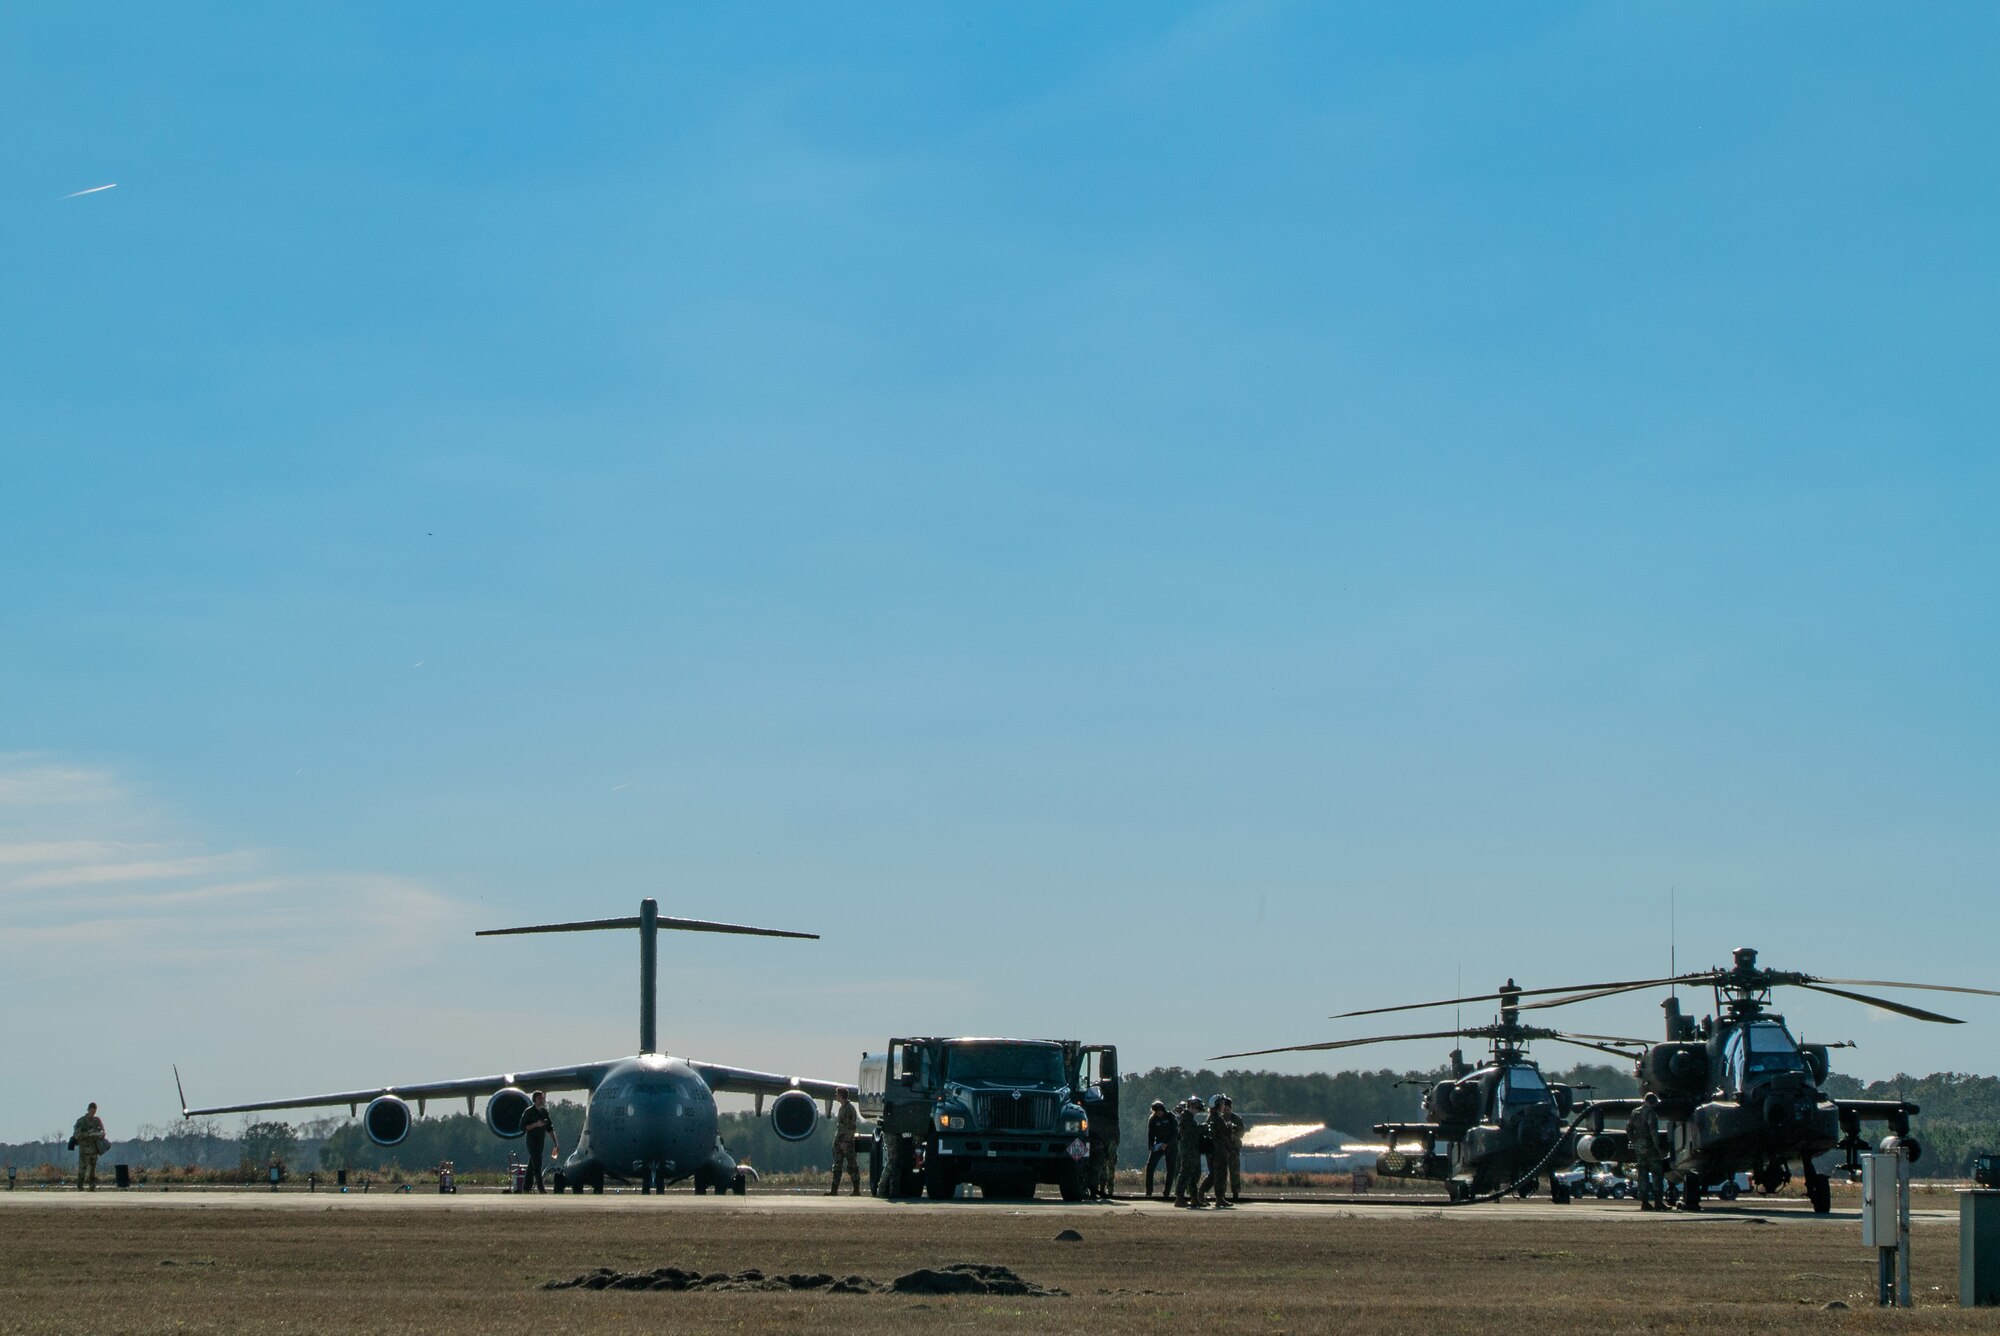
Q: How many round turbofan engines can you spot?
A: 3